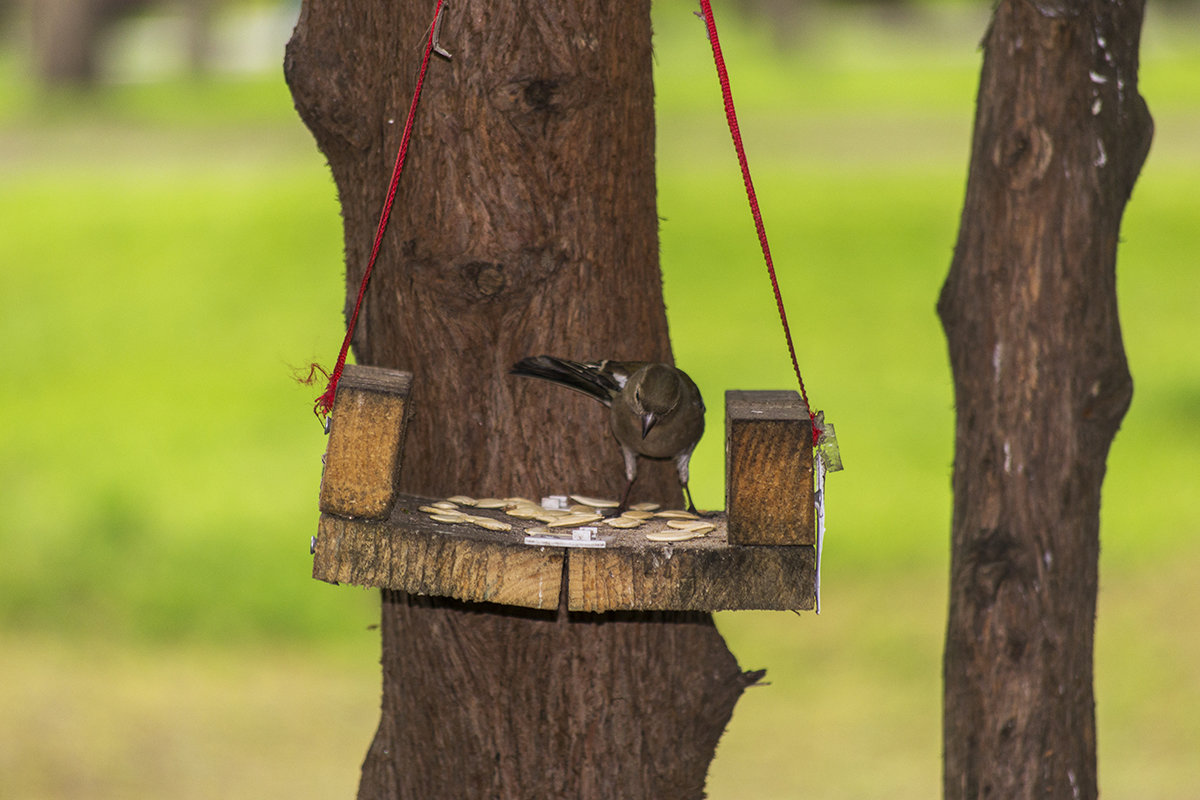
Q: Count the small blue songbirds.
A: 0